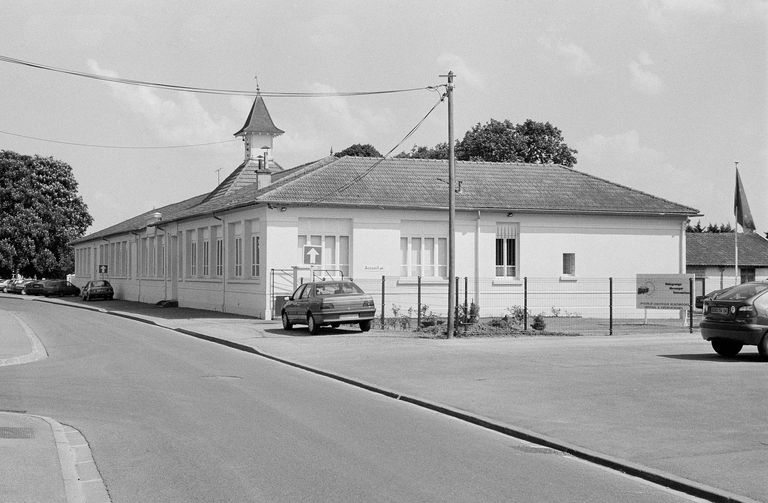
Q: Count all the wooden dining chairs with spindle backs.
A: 0